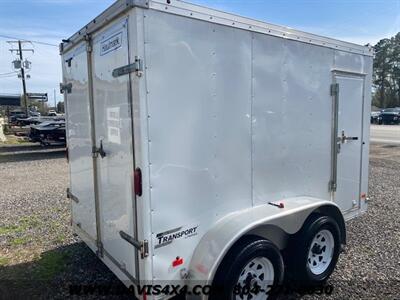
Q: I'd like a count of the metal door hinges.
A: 4